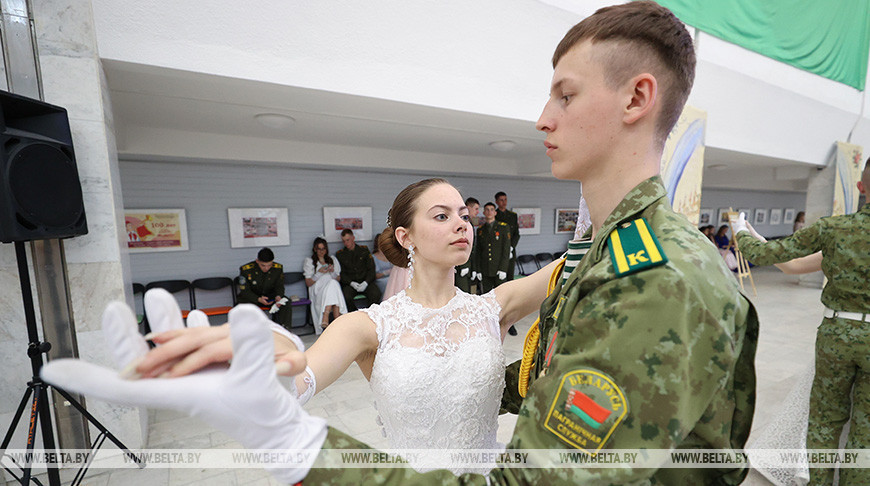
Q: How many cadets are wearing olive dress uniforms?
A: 5